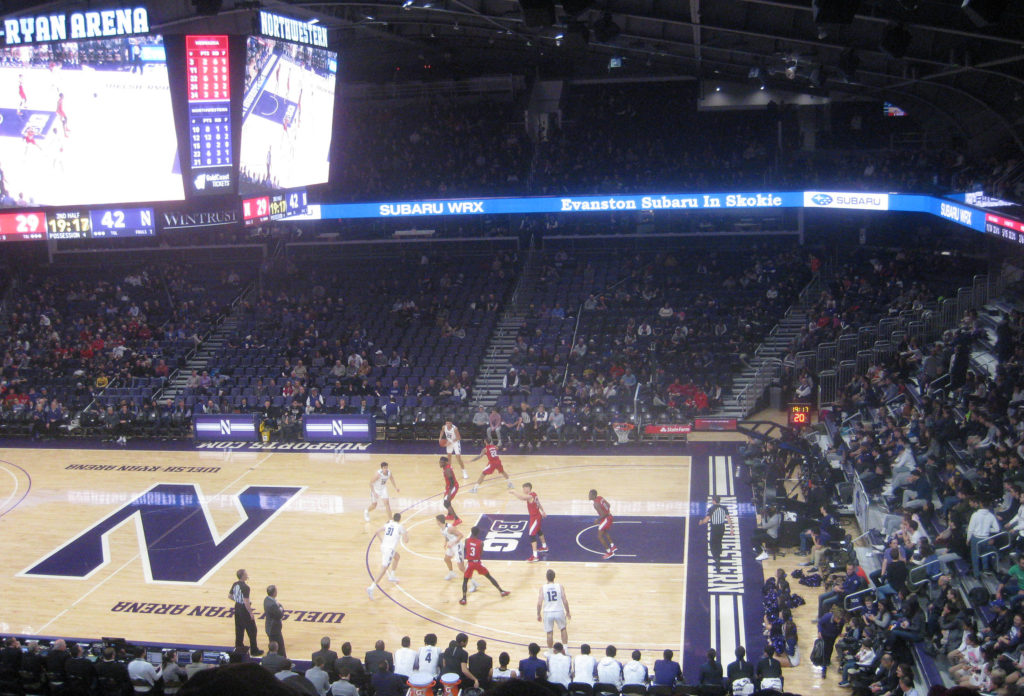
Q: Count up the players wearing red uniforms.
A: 5